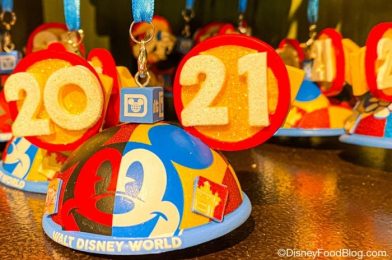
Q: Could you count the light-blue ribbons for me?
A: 6